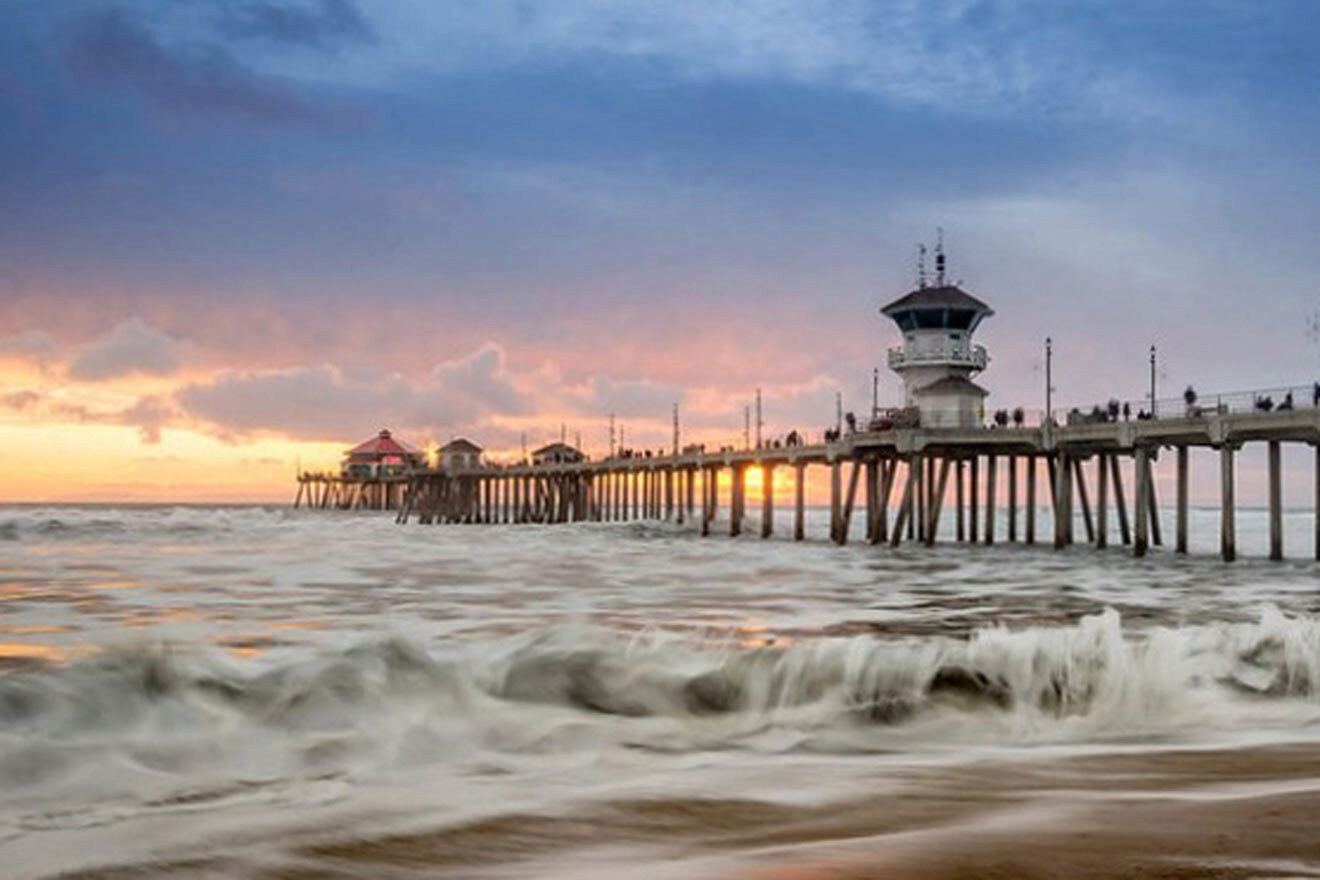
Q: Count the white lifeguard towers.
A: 1